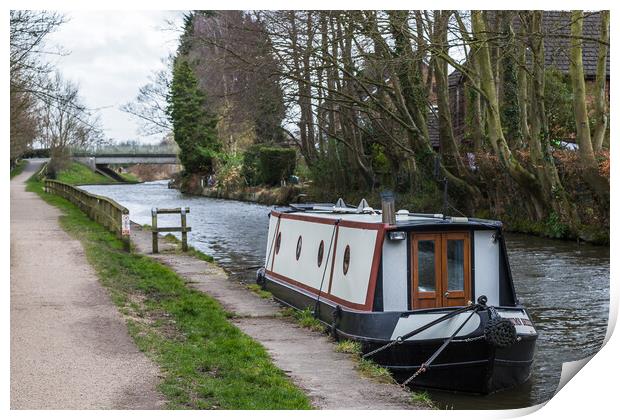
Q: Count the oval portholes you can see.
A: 4